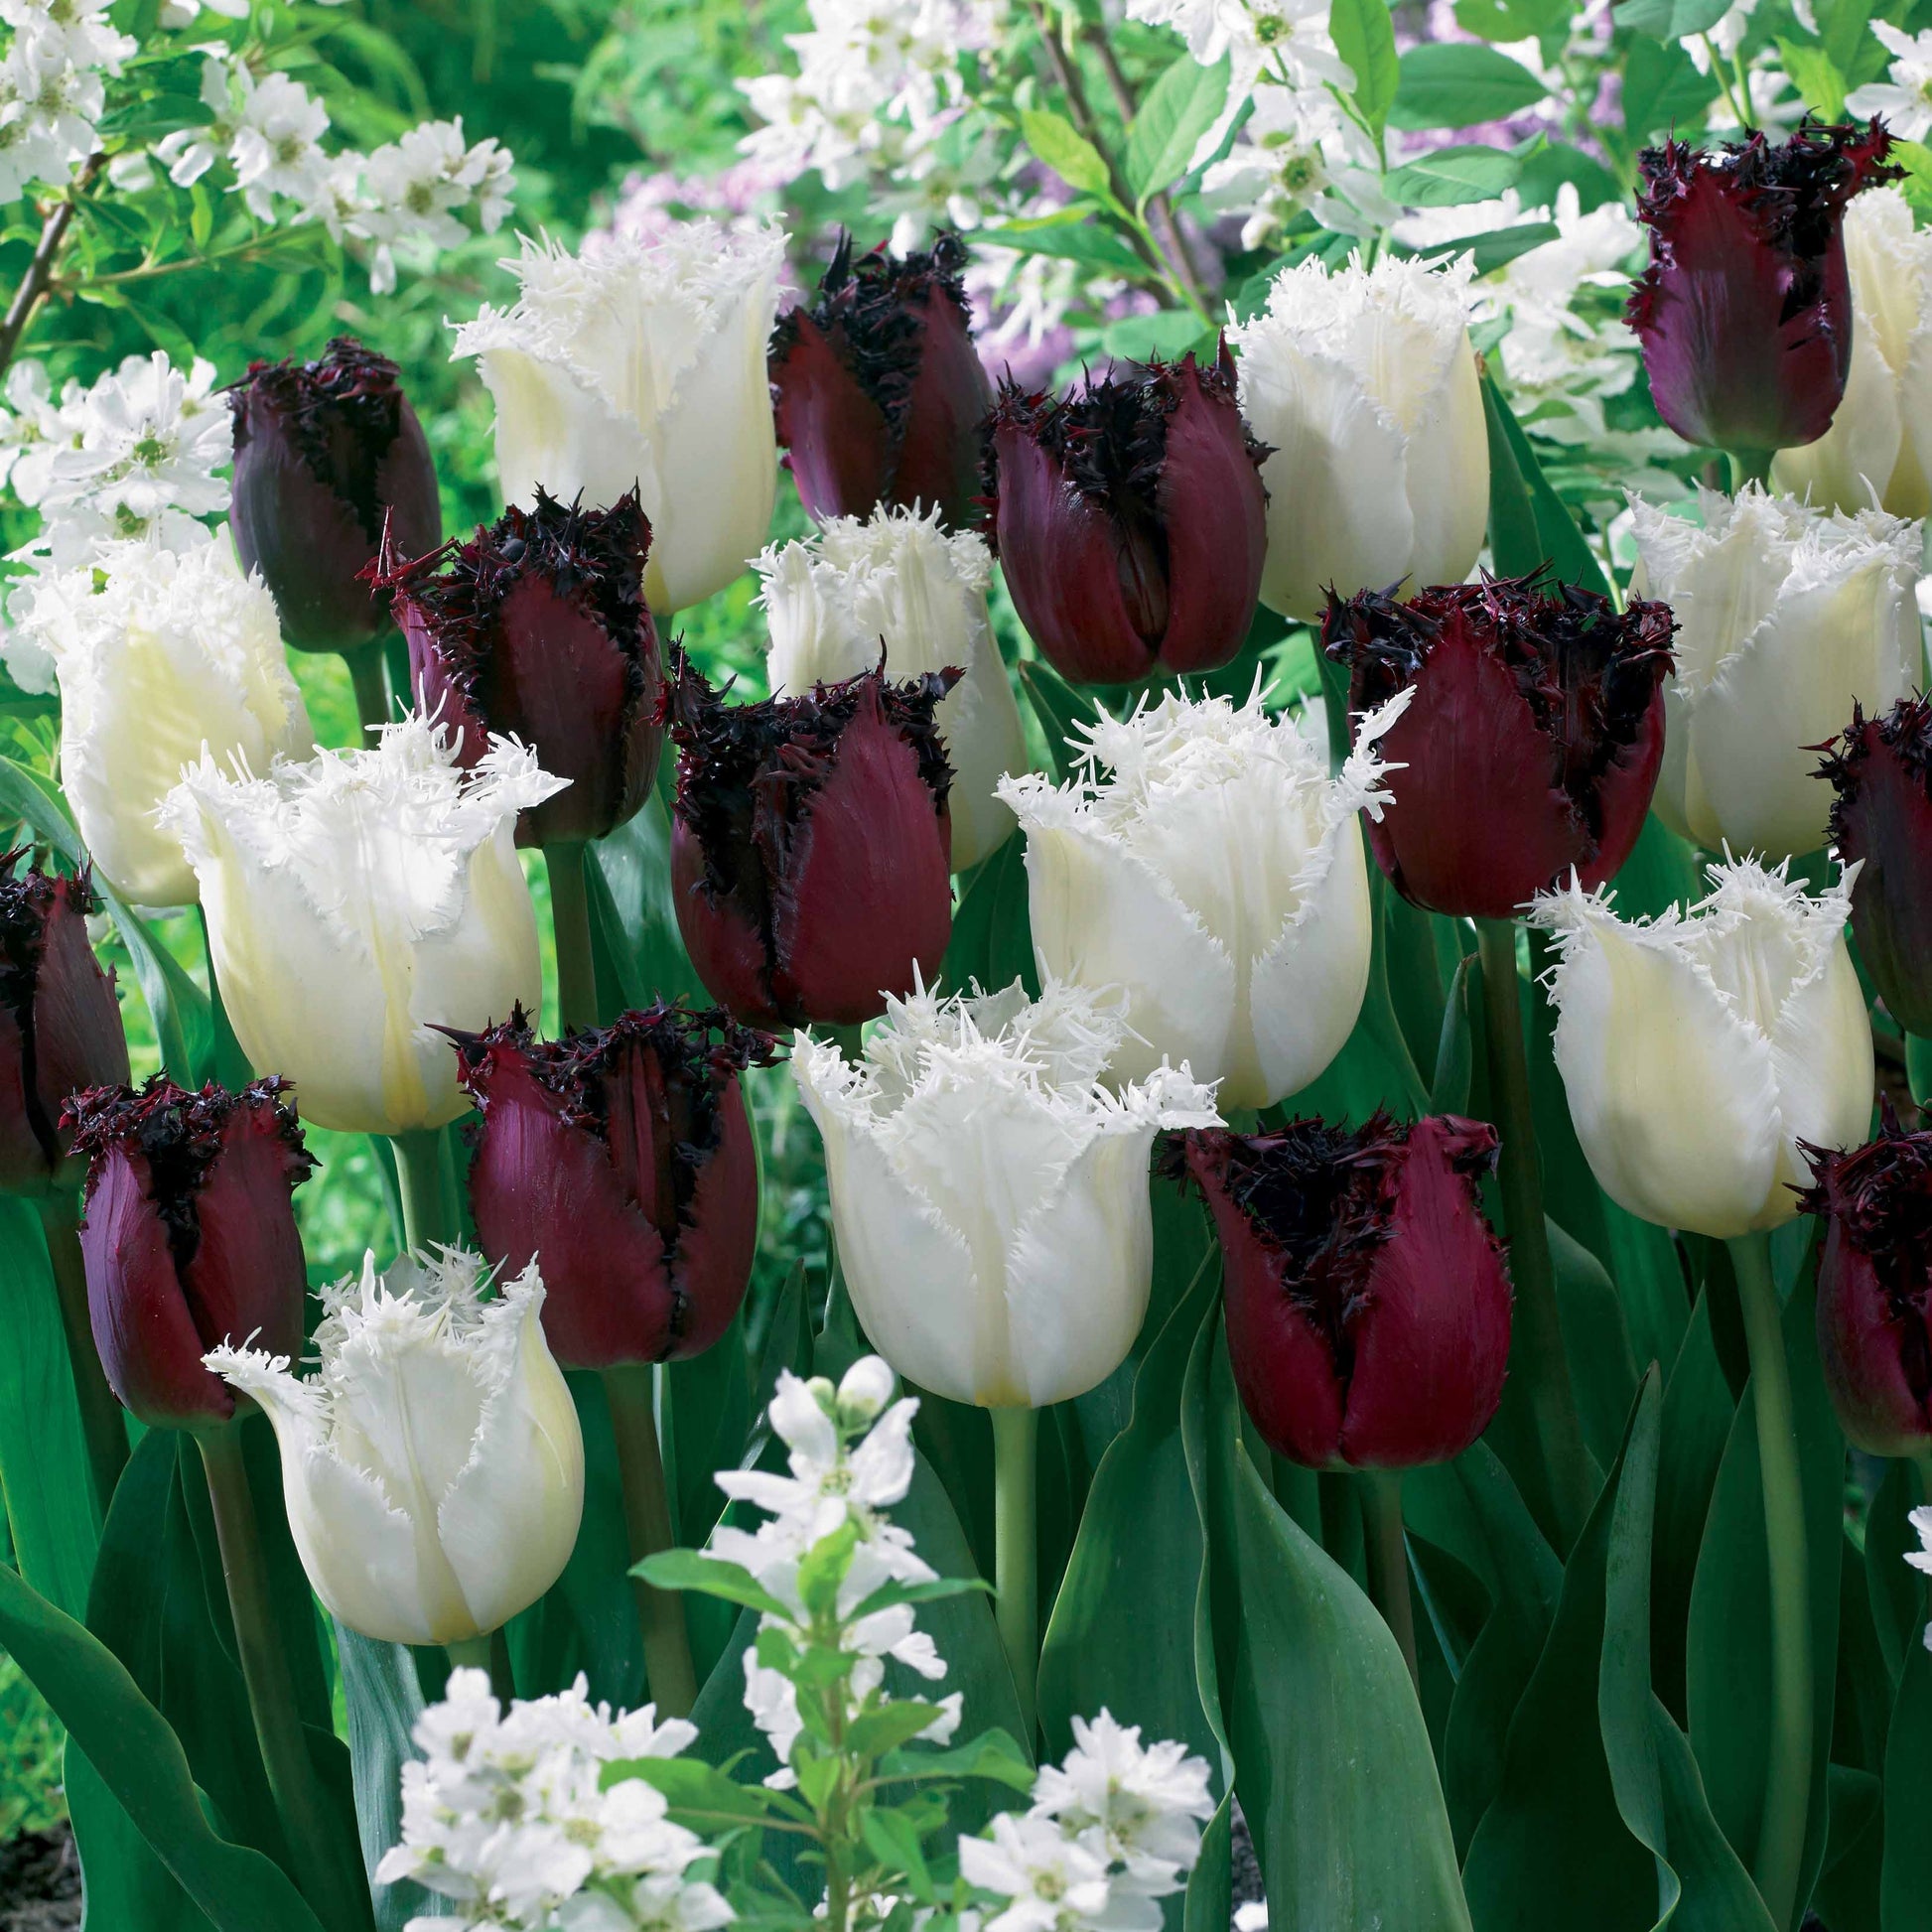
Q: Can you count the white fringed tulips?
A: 11